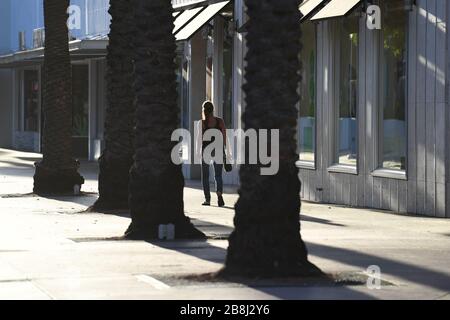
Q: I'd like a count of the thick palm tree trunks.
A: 4